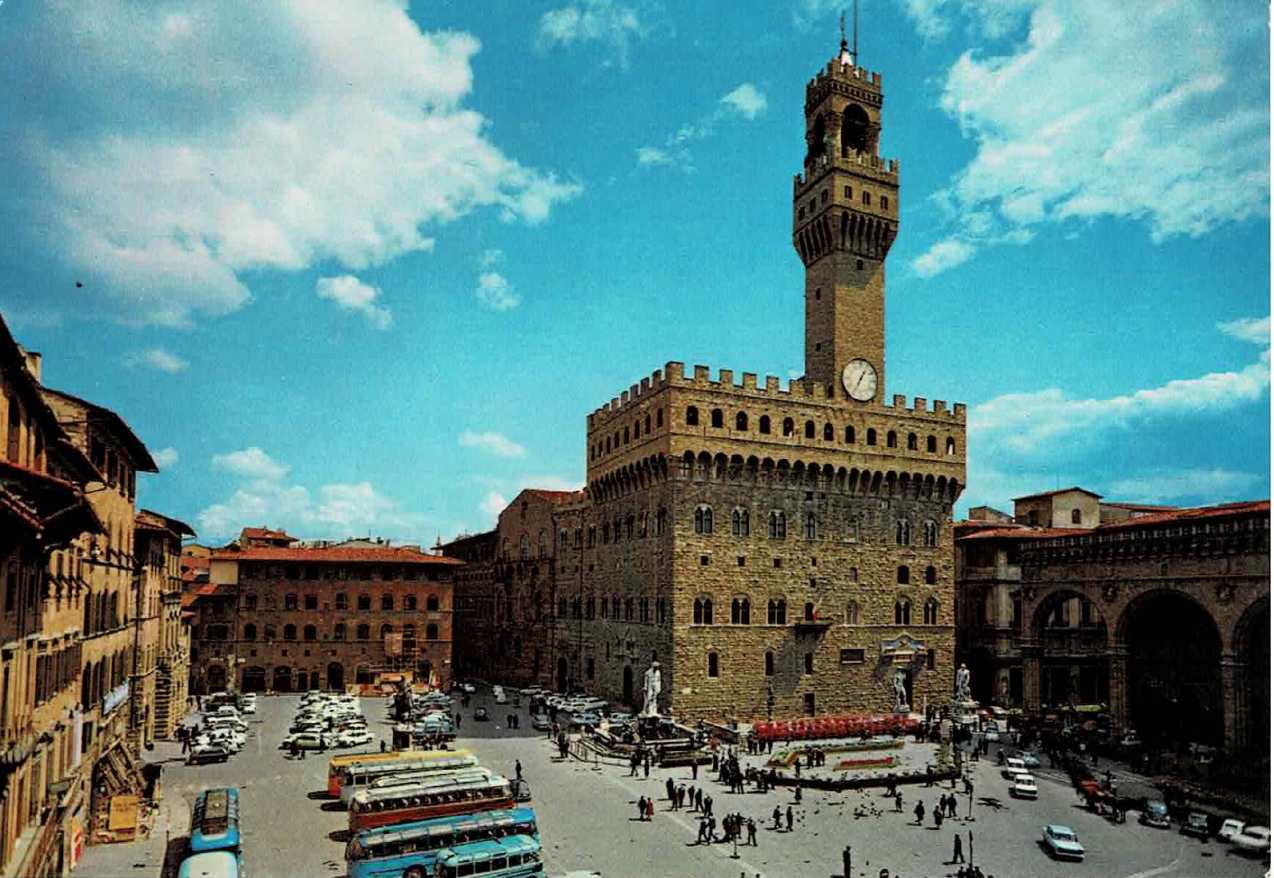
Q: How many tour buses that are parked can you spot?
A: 8